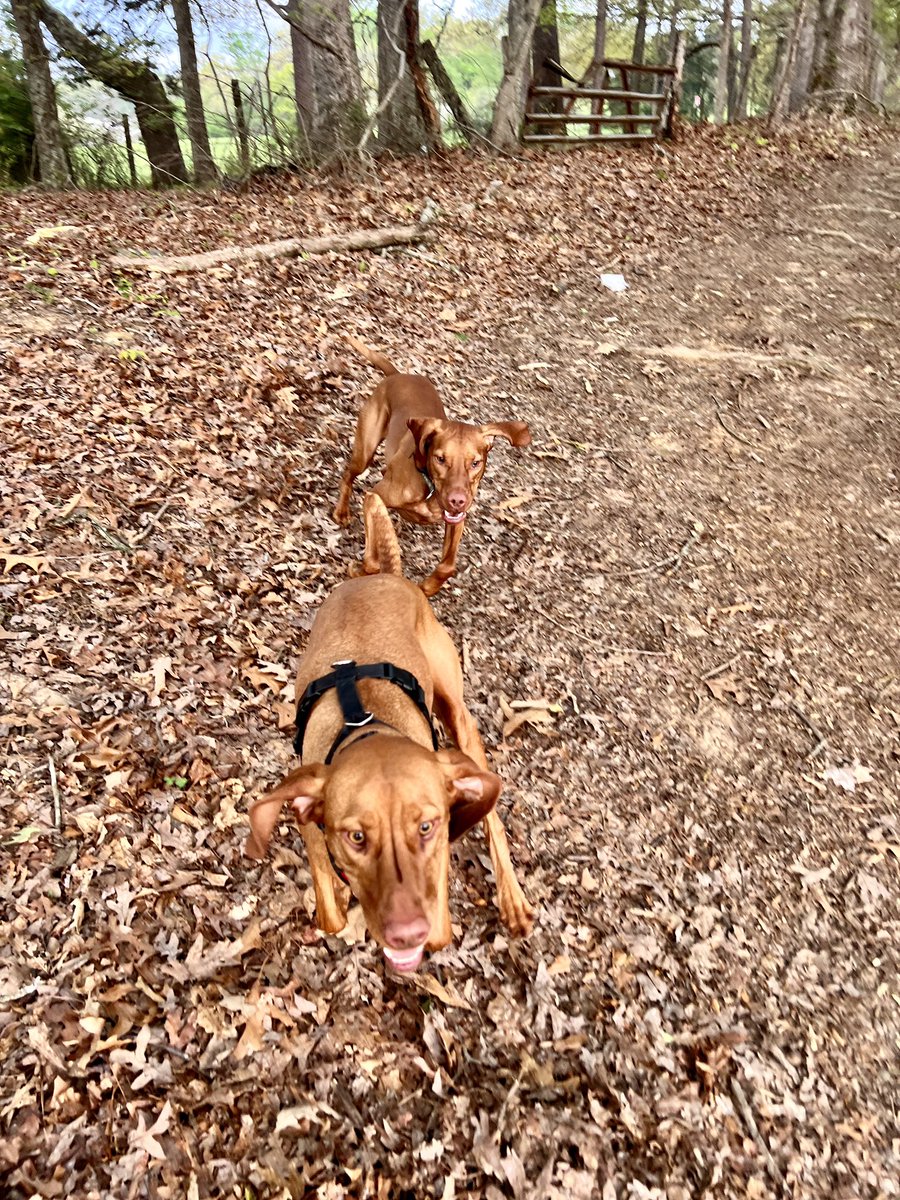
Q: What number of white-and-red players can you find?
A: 0